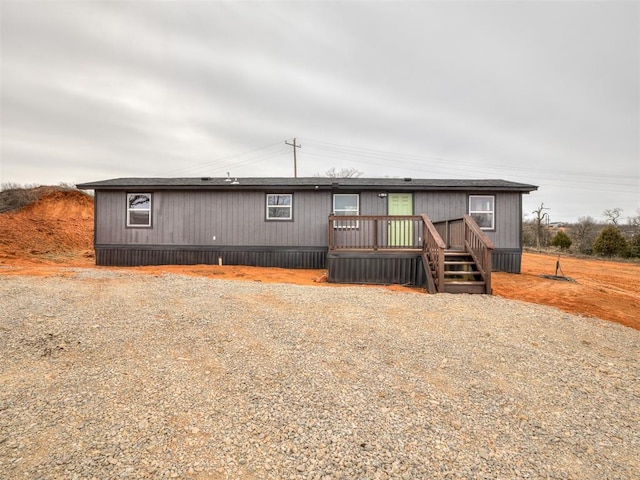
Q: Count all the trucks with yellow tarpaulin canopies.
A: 0